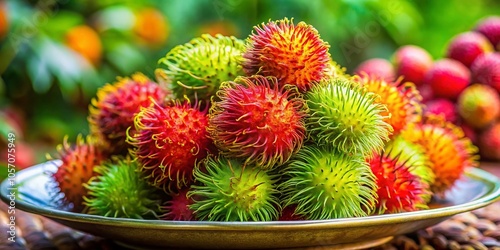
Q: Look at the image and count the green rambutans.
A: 6